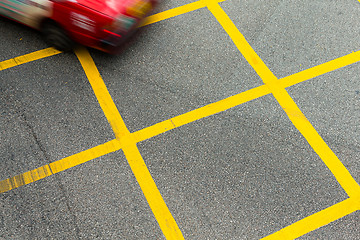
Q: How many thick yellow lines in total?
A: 5